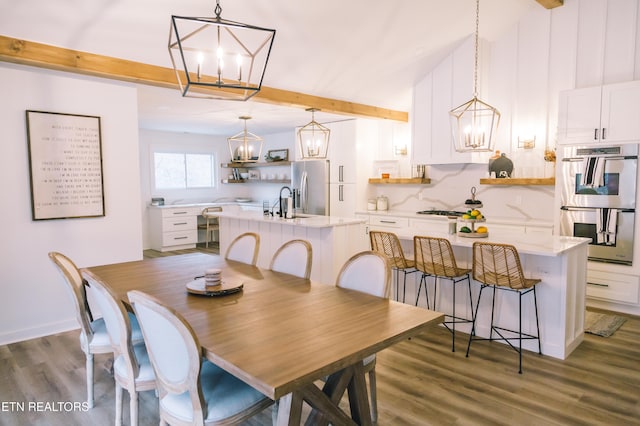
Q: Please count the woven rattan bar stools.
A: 3